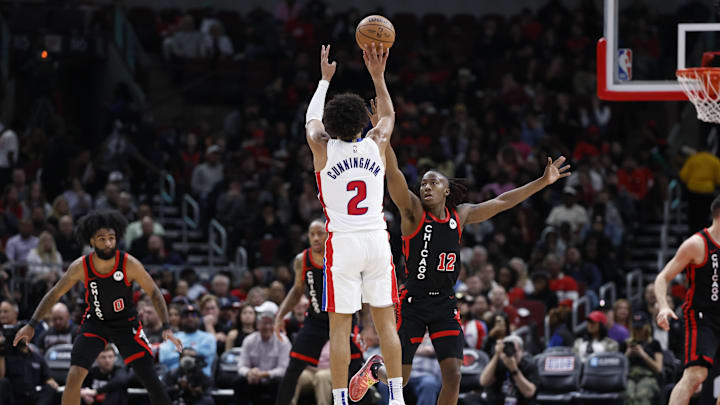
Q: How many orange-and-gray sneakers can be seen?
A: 1